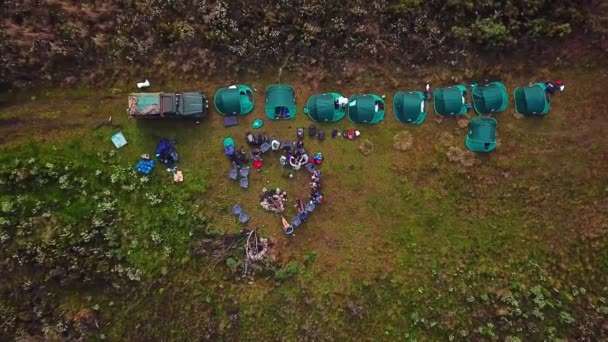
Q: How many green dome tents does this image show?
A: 9